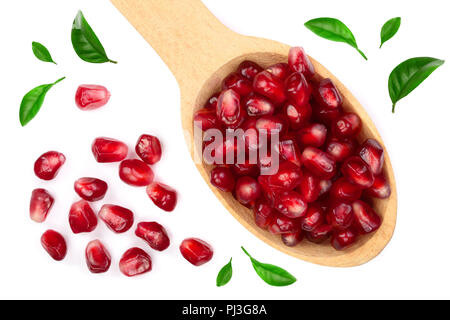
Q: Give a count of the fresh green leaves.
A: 8